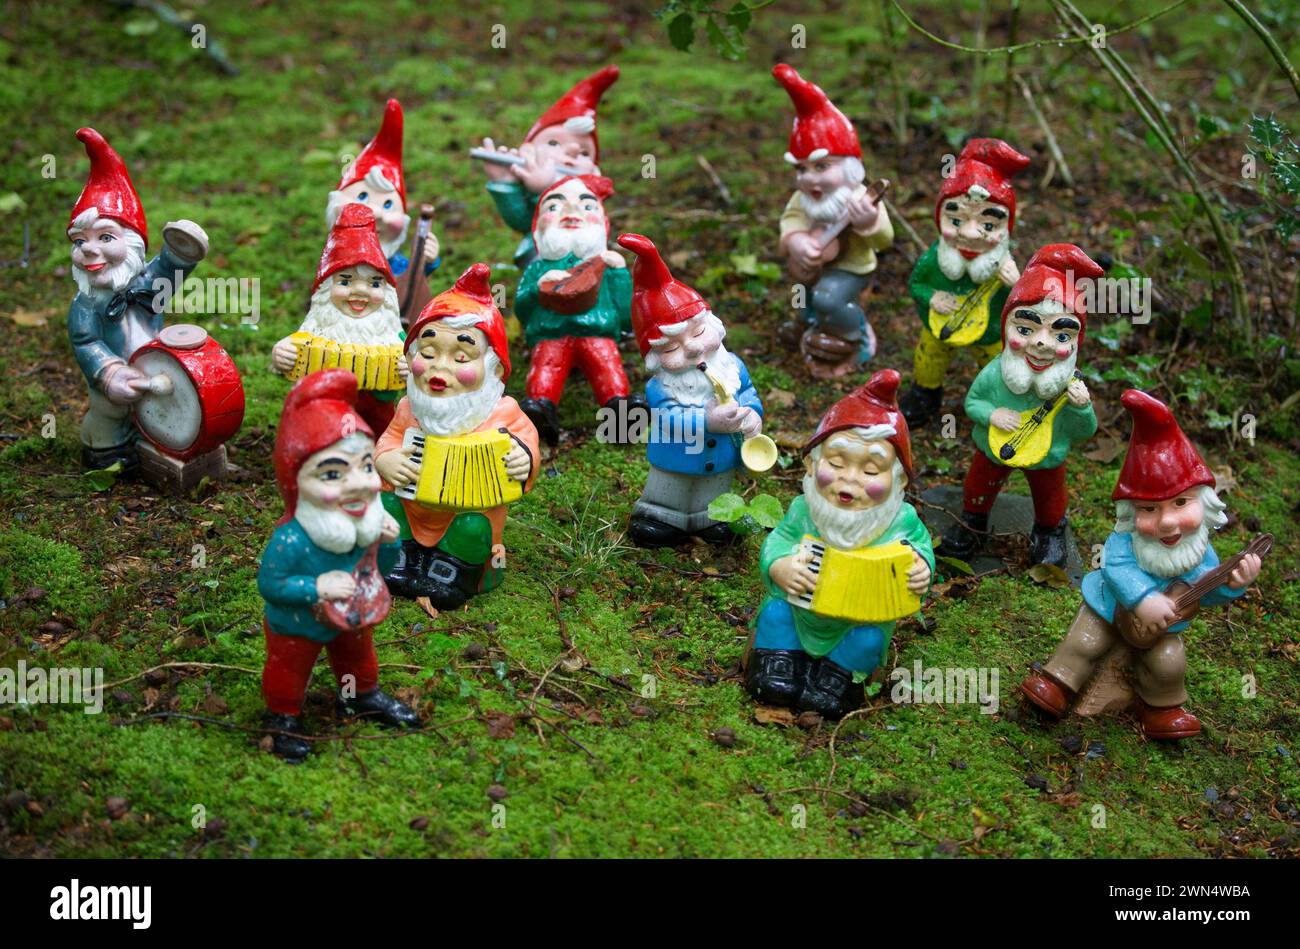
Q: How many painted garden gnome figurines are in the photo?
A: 13